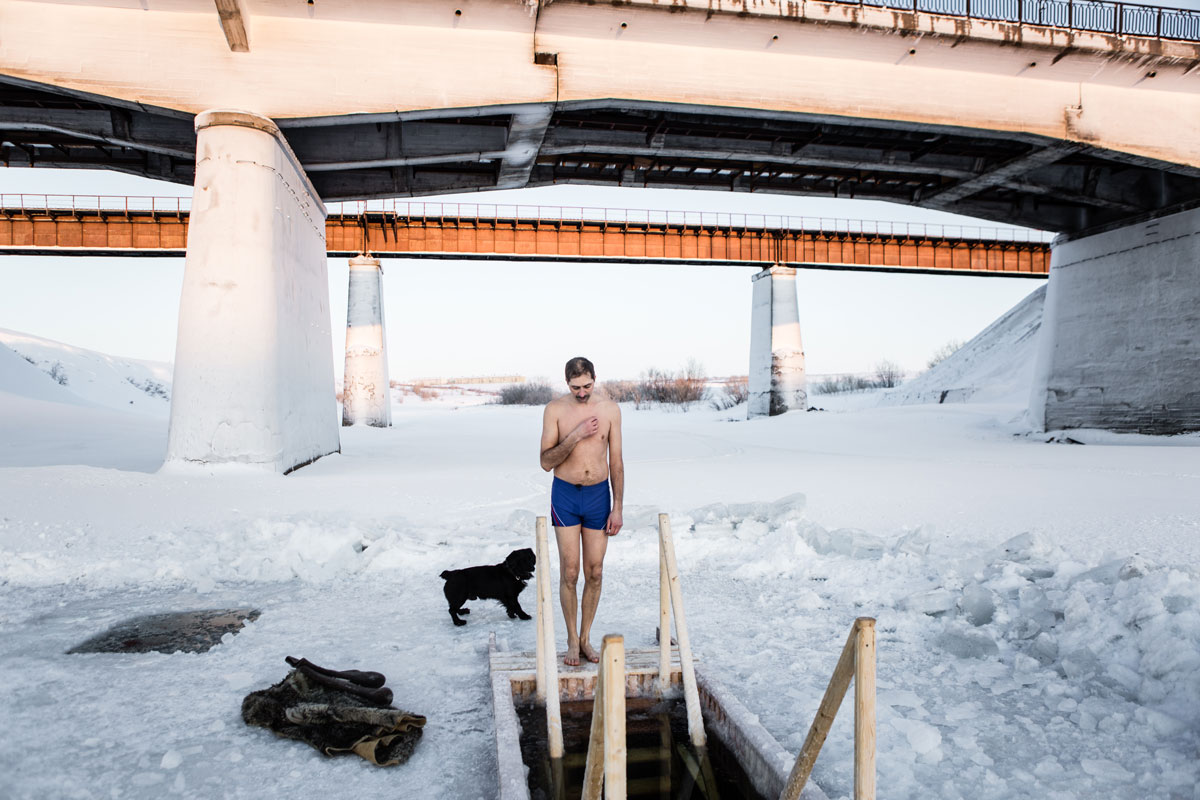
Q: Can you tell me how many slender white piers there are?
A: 2